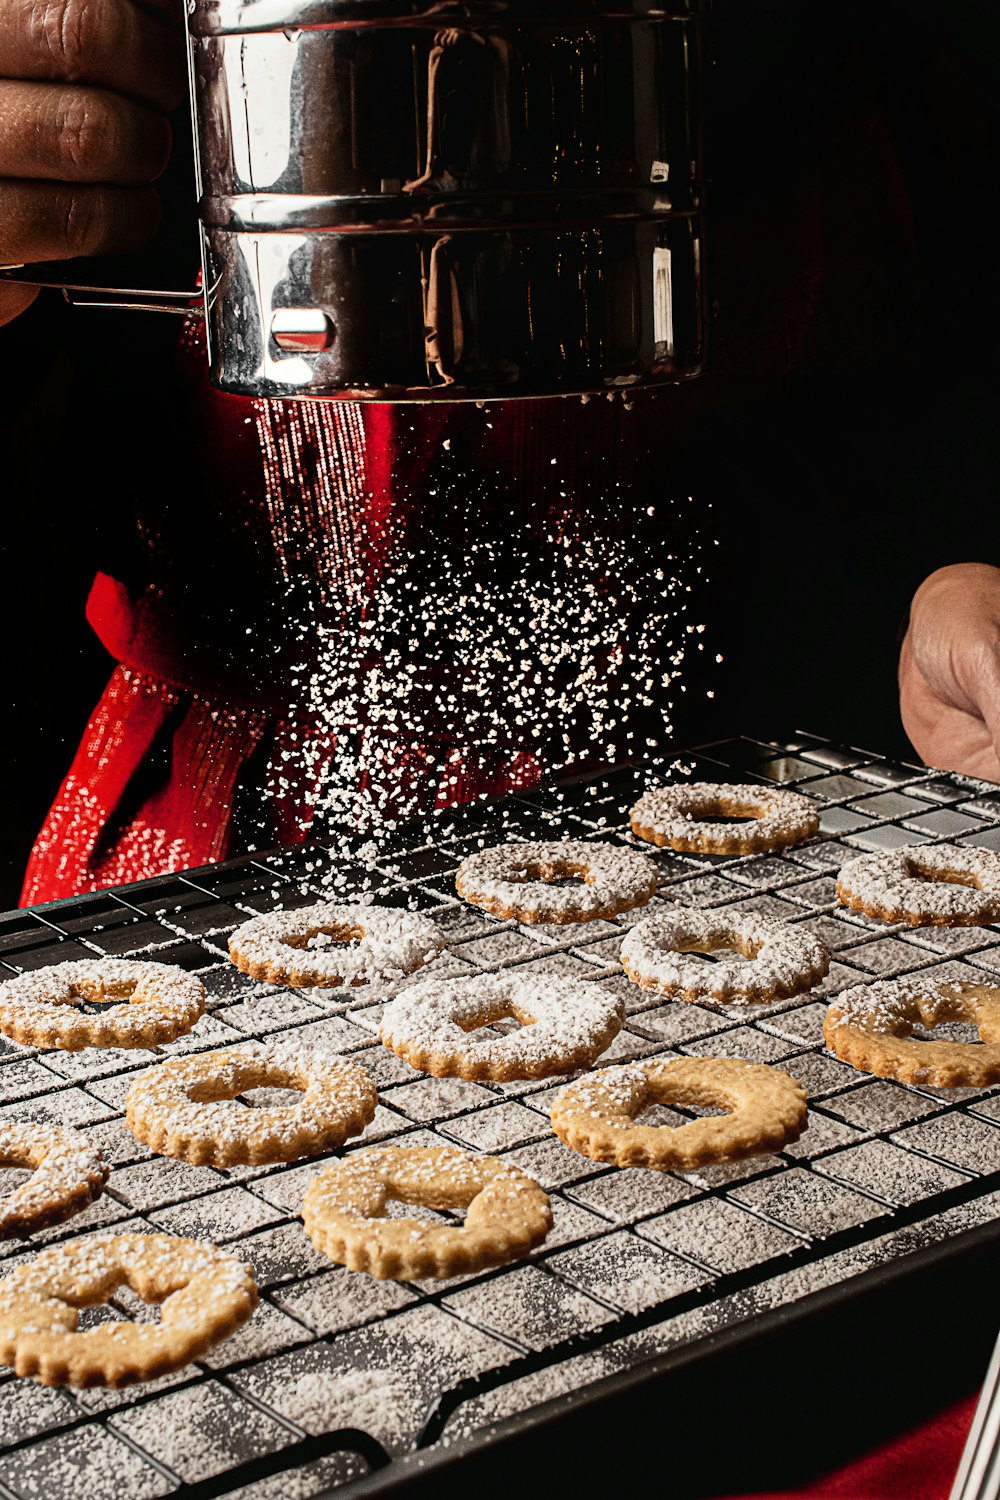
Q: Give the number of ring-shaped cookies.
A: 13